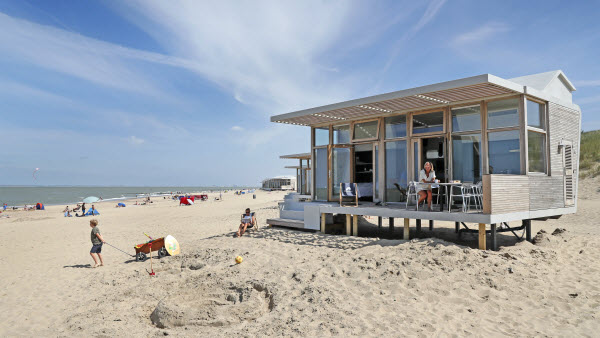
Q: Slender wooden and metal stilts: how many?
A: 12